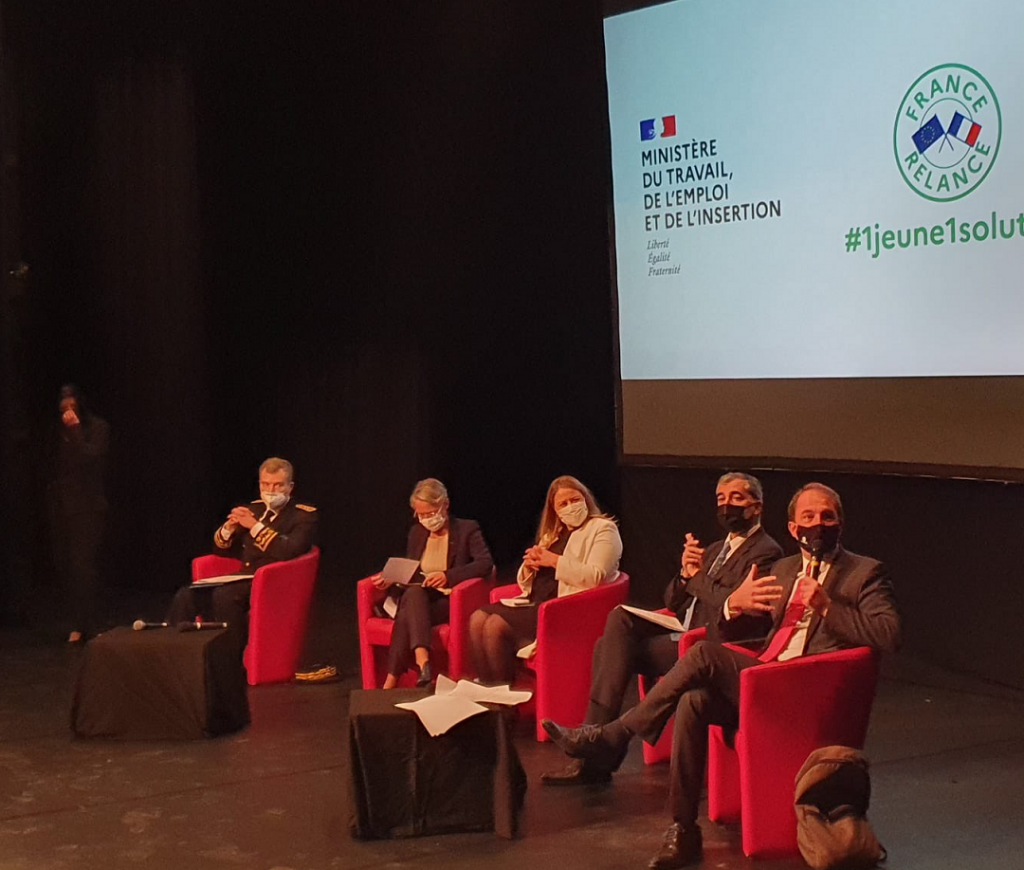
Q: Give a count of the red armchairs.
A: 5